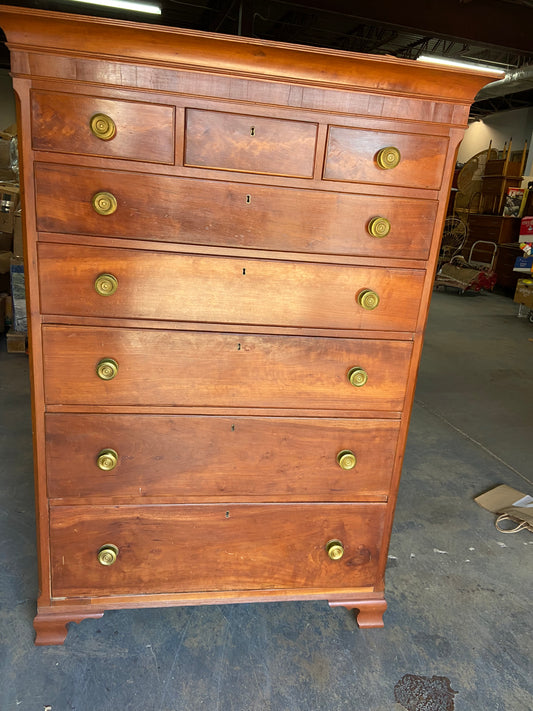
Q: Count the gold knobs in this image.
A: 12